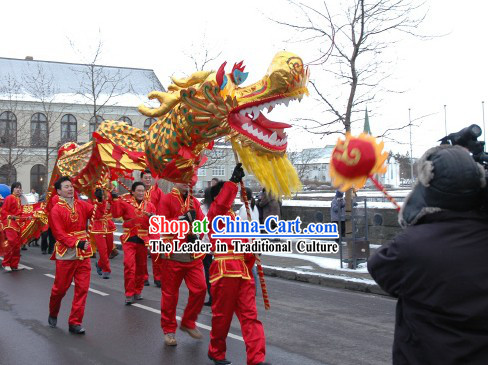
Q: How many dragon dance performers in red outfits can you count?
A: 7